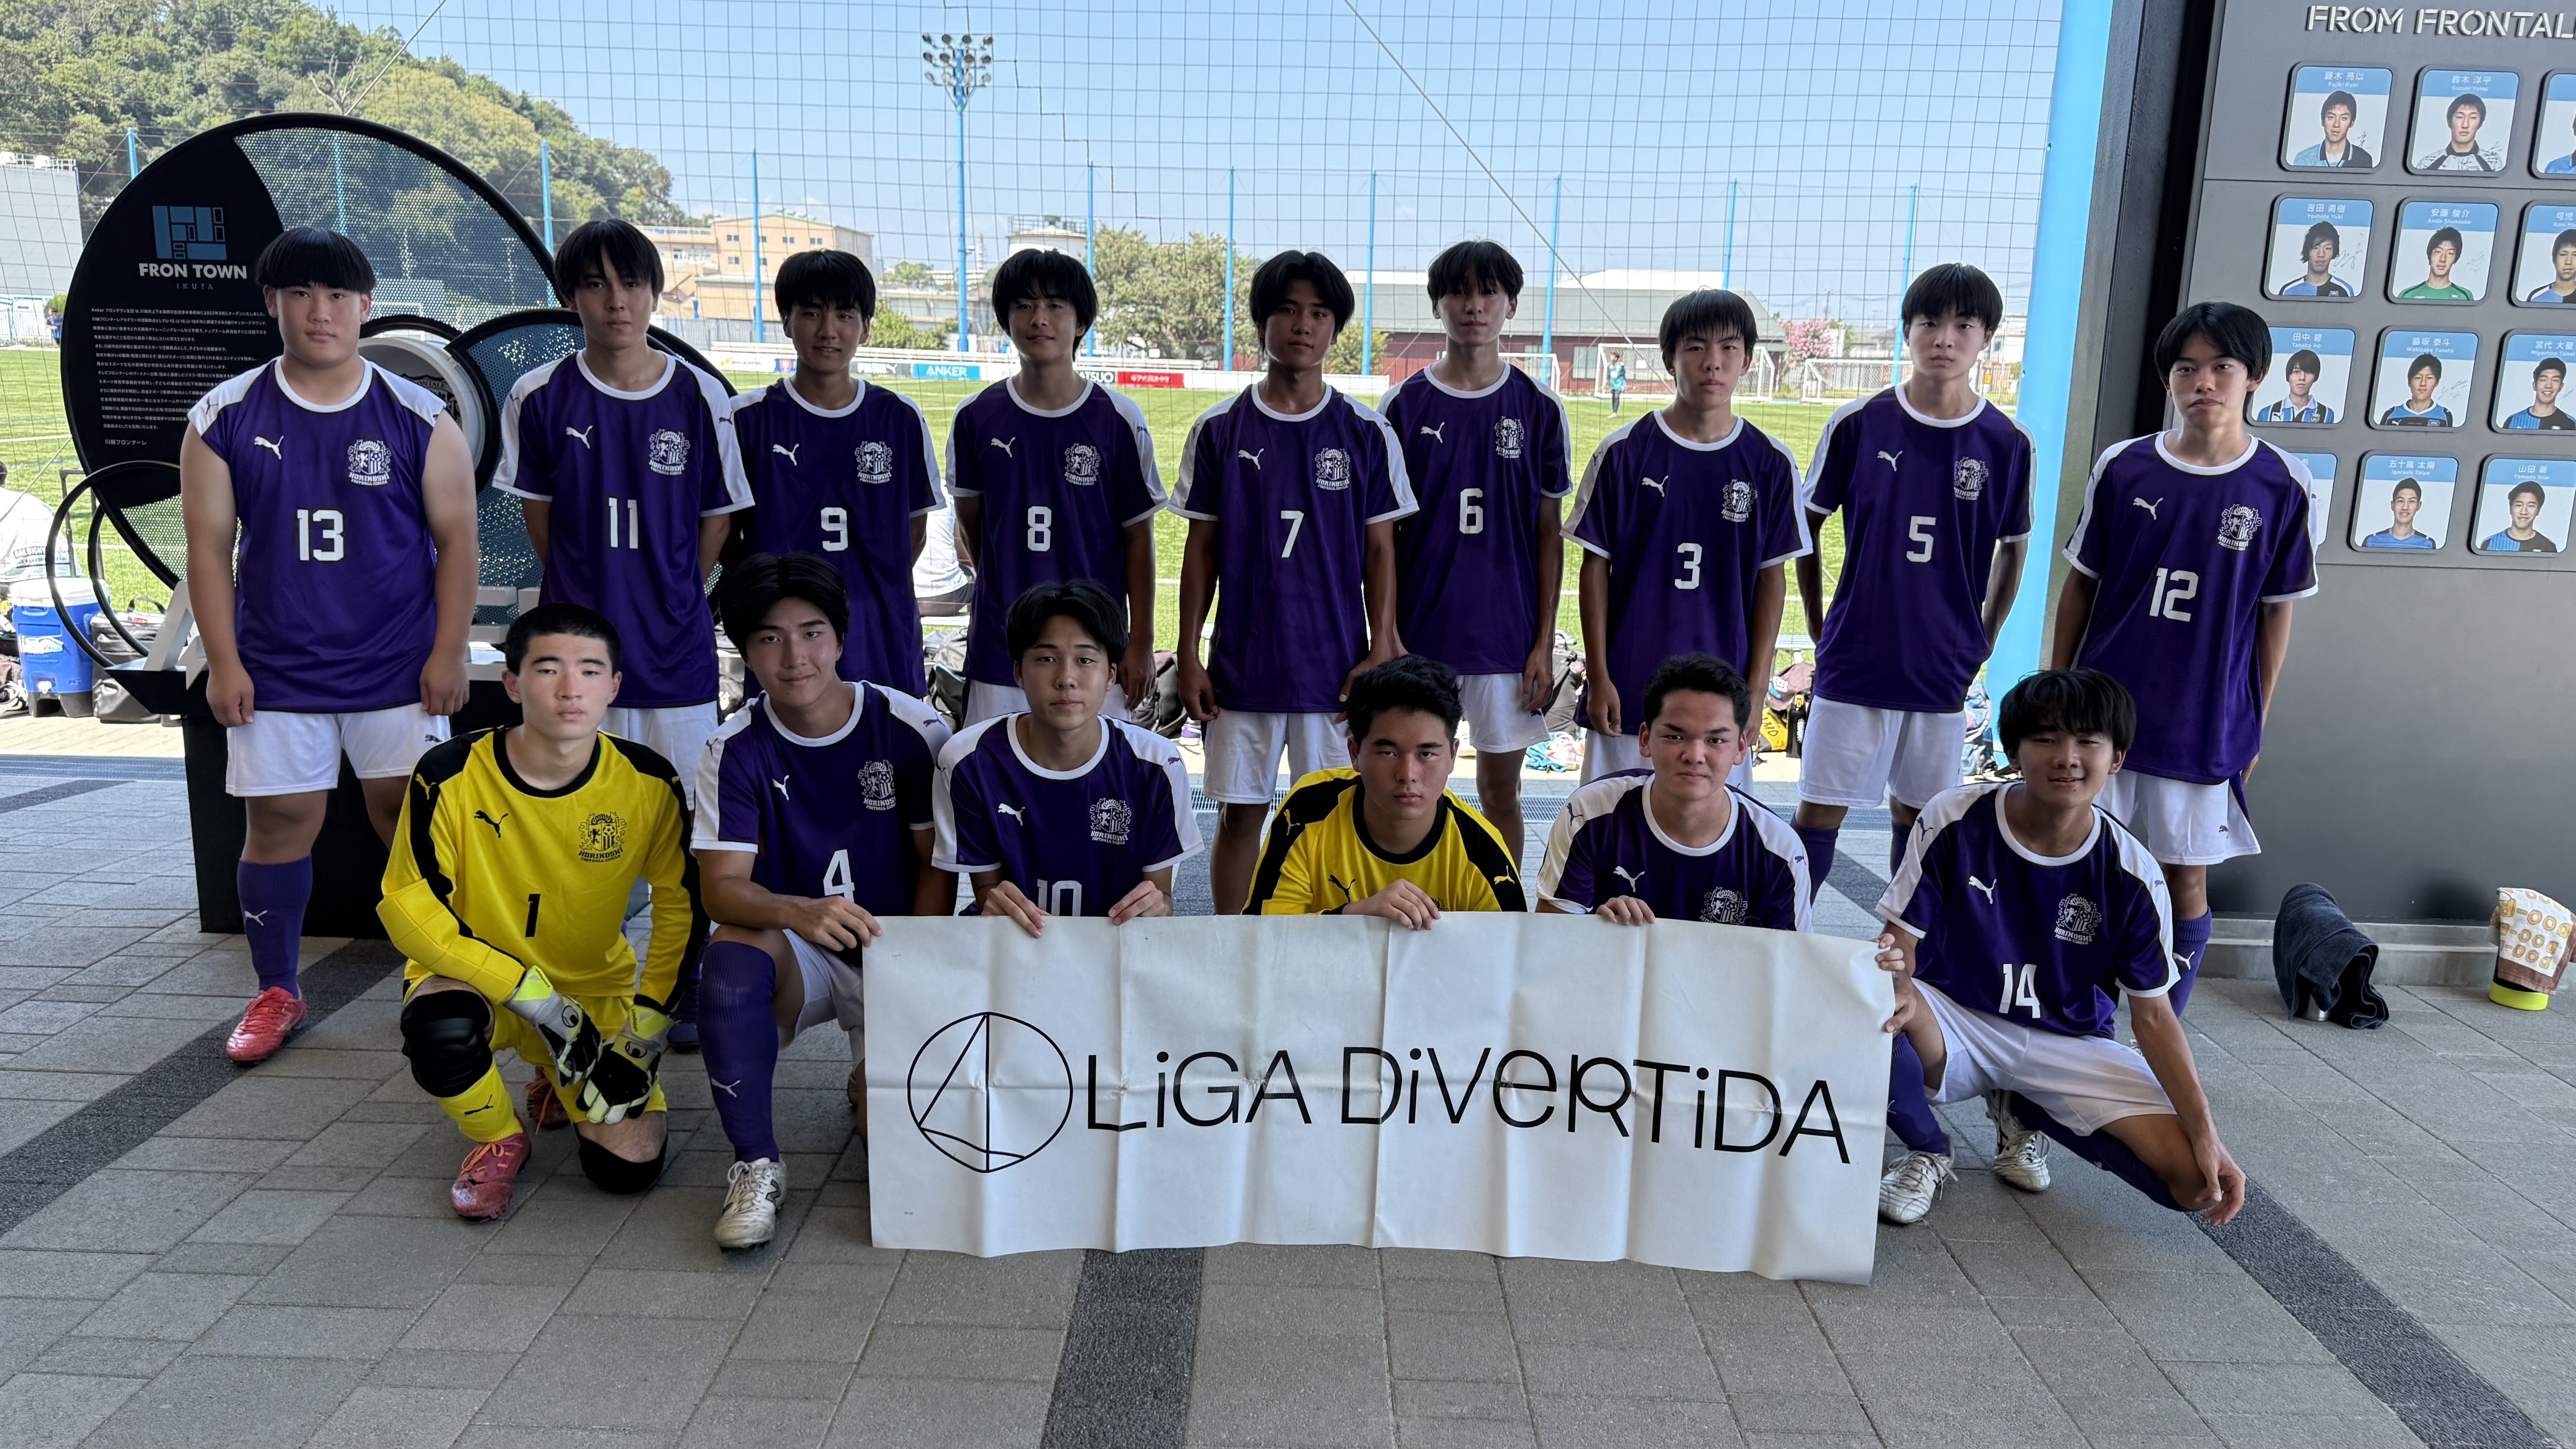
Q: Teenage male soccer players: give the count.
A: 15